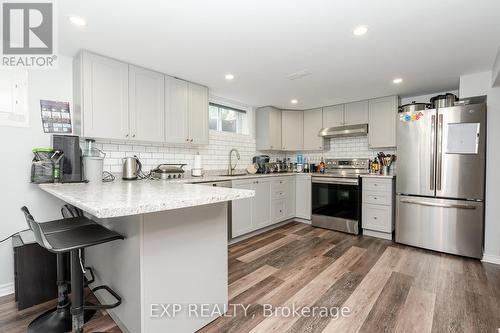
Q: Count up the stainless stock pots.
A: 2